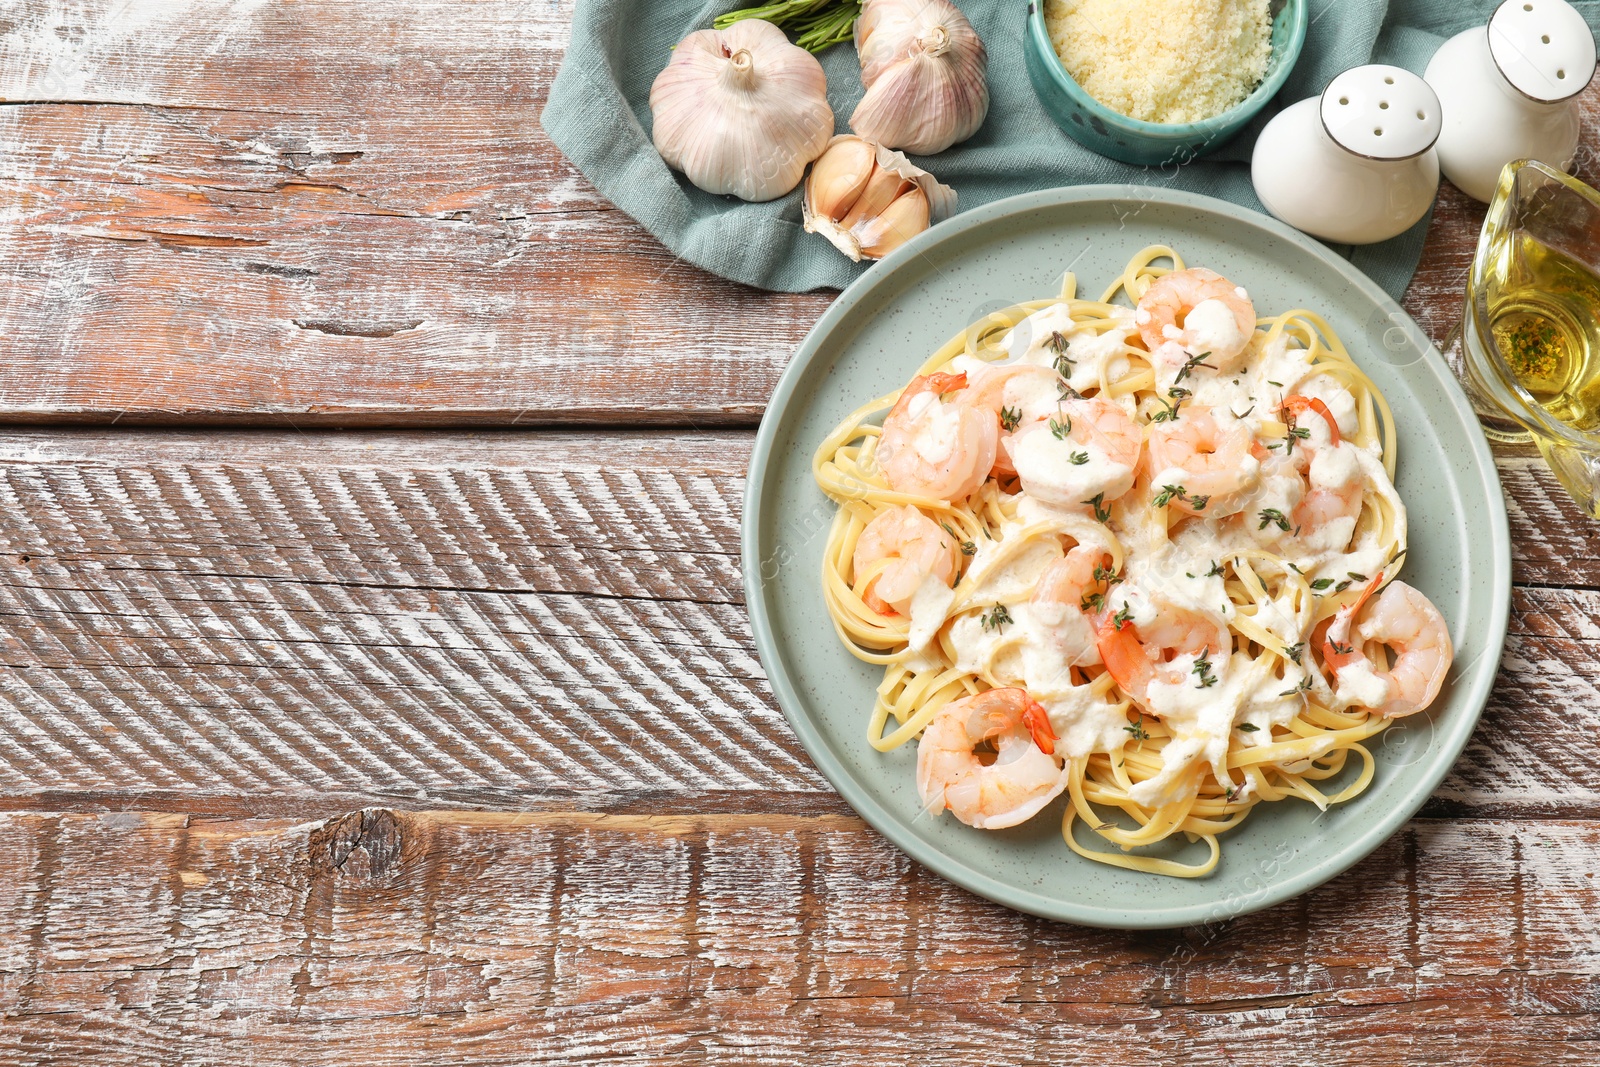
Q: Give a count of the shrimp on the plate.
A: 11